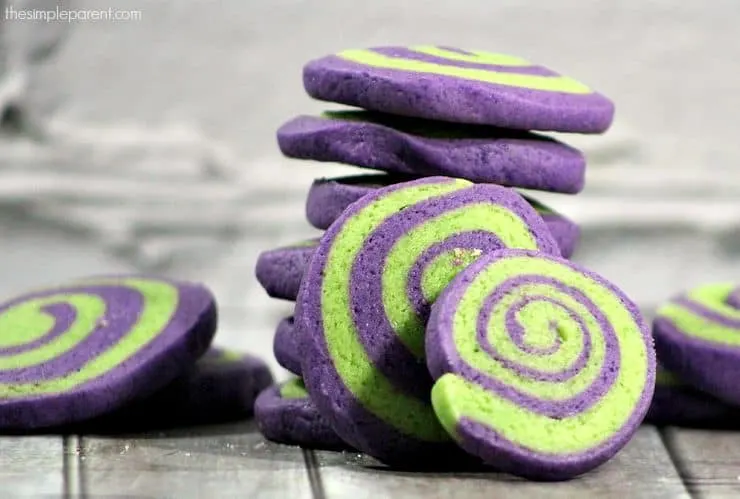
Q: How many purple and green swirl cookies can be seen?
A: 12